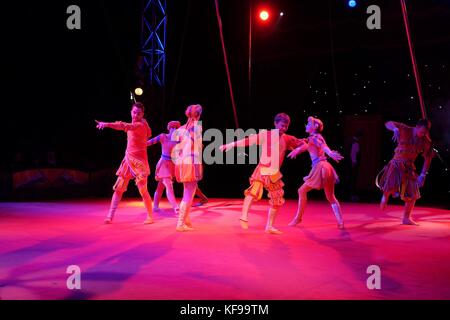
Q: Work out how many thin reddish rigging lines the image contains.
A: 3